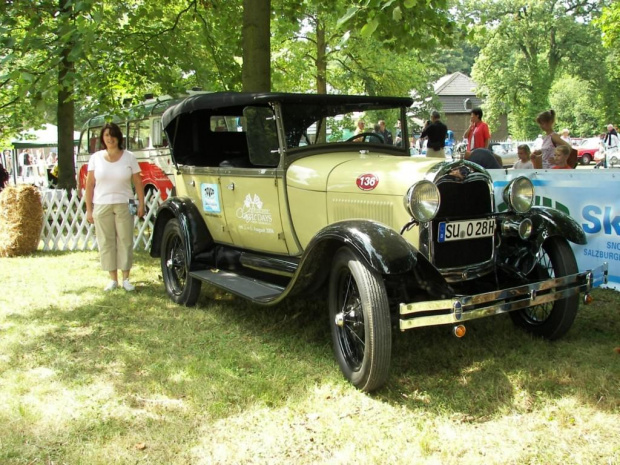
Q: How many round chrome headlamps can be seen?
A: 2